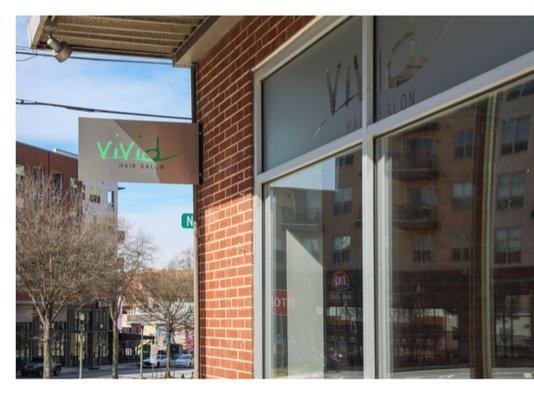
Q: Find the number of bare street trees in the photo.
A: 3